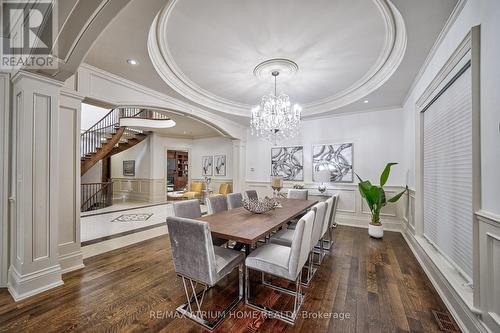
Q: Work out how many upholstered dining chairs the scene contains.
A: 10